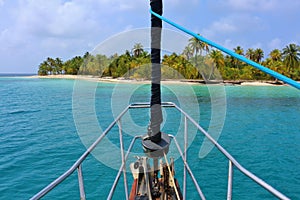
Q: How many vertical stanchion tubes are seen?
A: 4